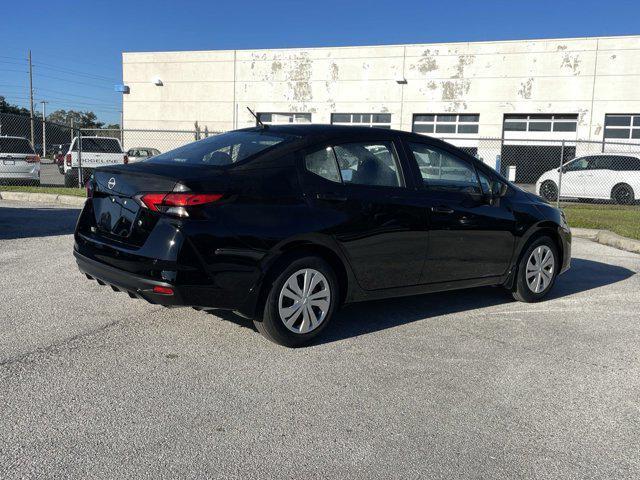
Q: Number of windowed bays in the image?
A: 5